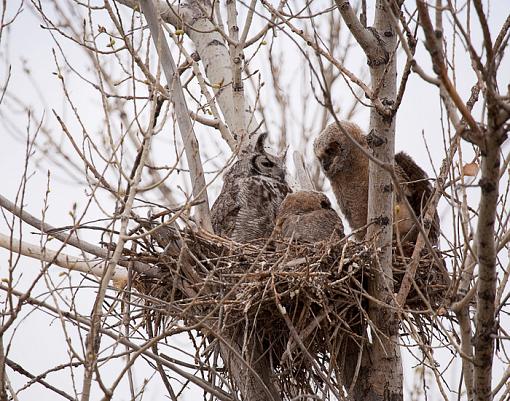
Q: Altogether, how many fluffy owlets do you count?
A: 2